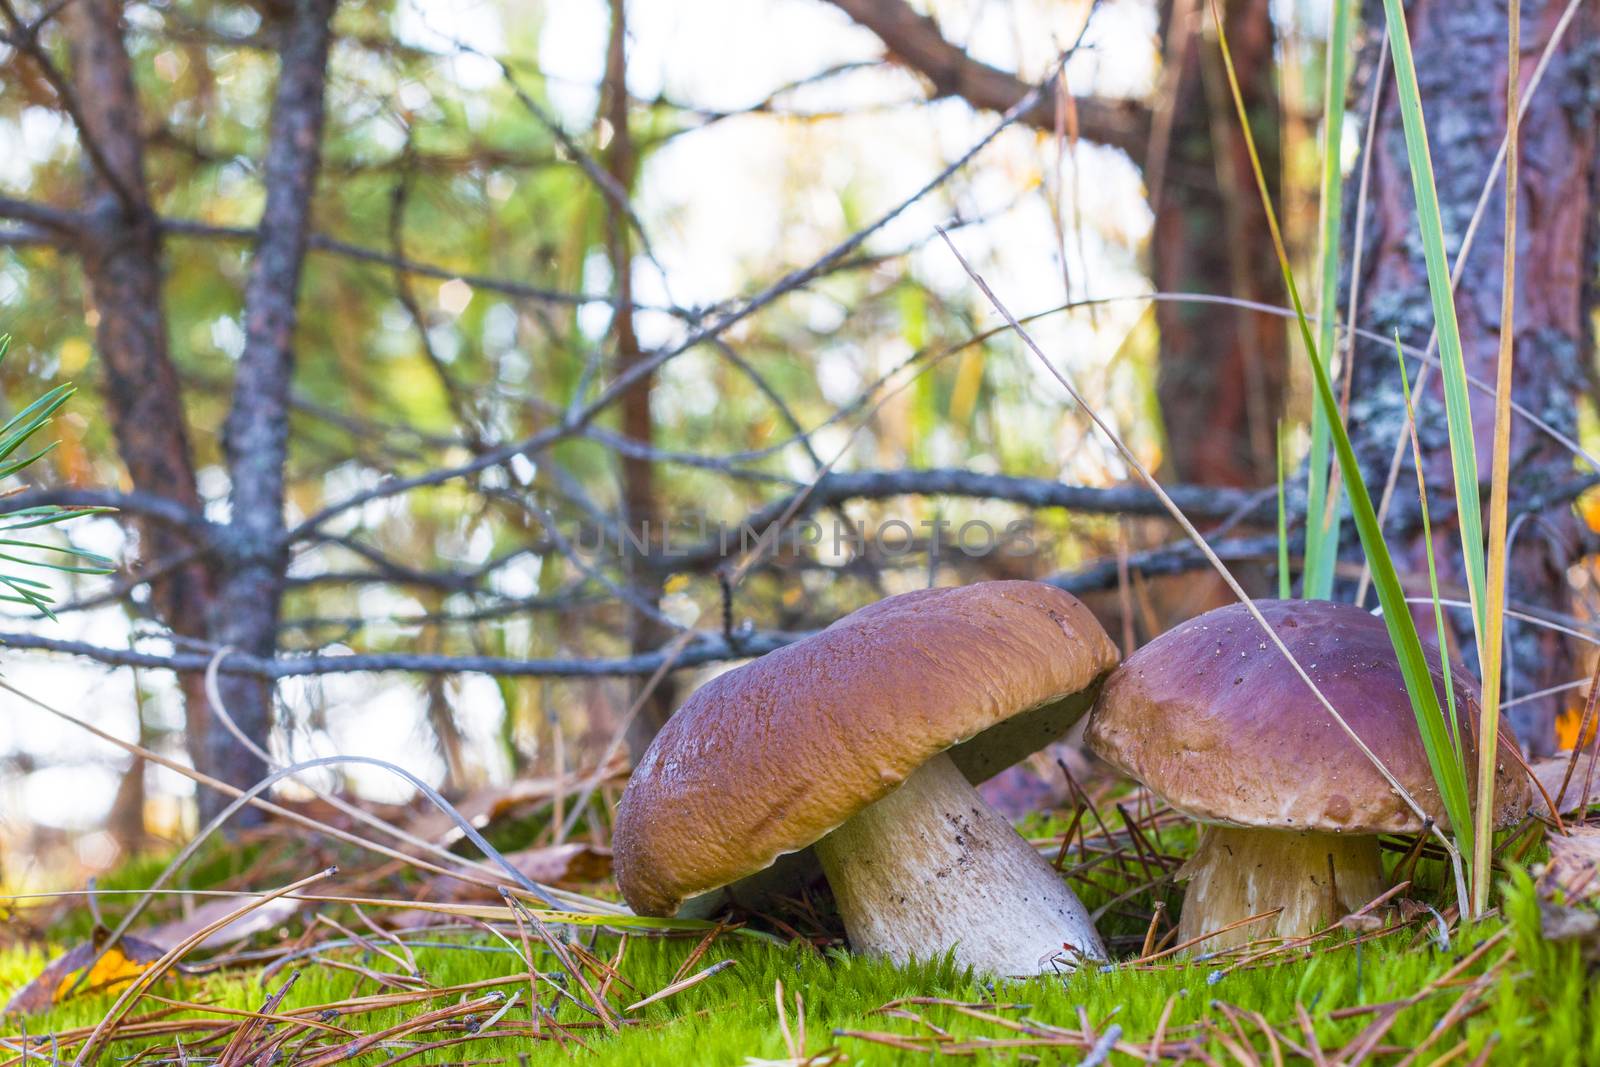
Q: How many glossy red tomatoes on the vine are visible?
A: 0